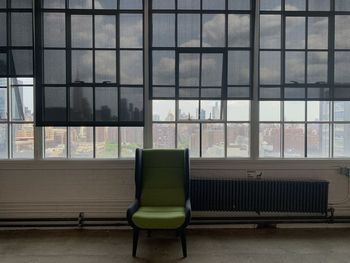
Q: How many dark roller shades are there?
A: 4